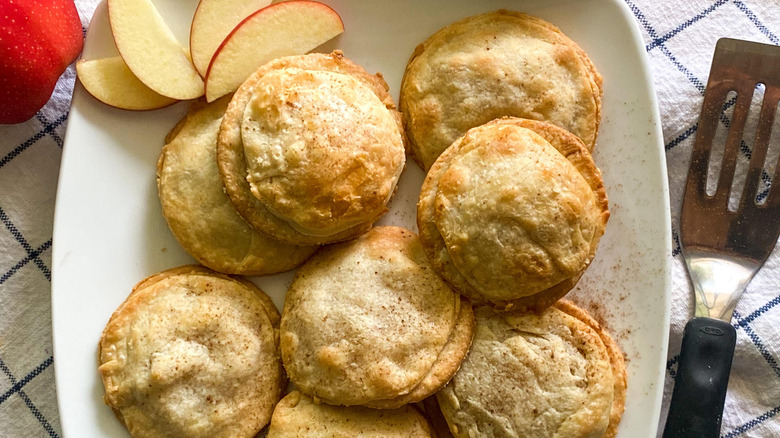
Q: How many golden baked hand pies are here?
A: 8